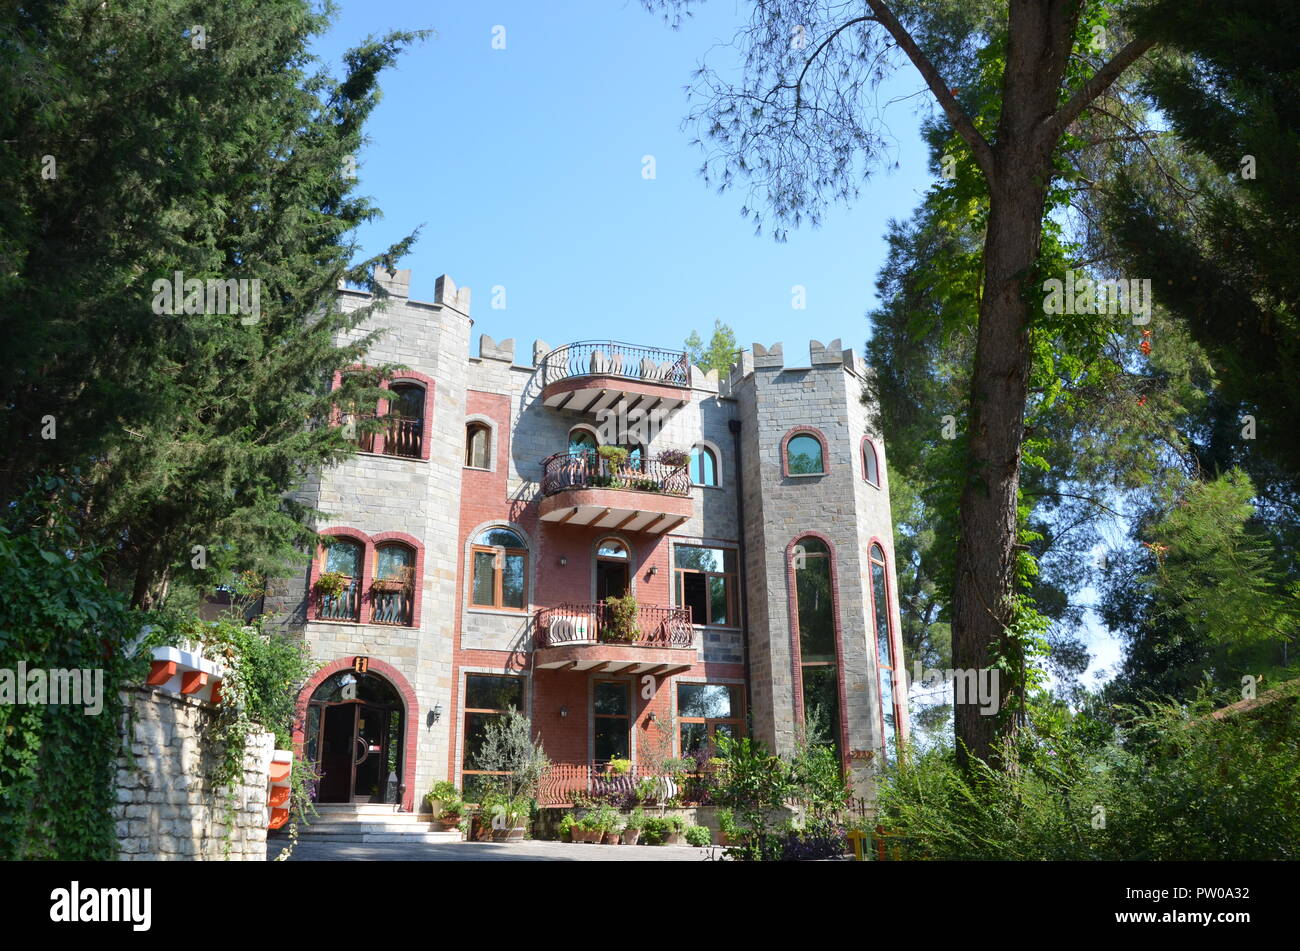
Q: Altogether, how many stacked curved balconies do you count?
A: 3